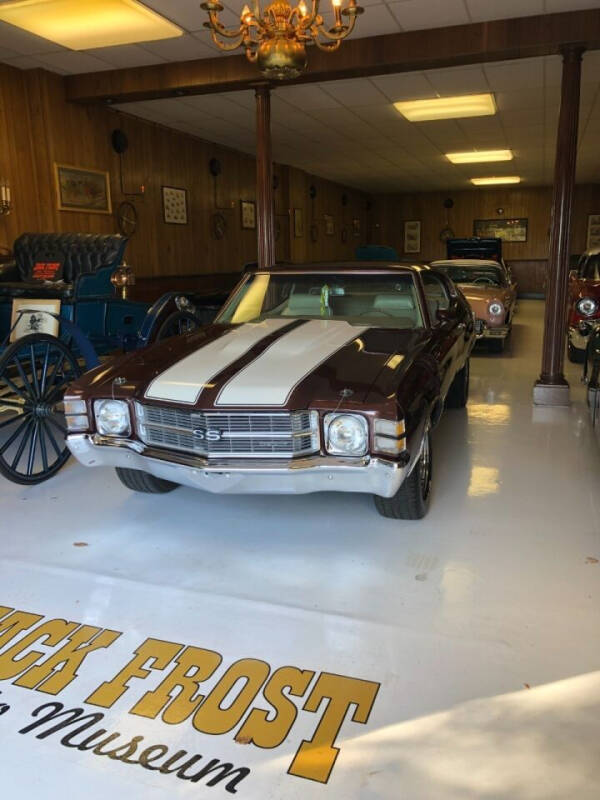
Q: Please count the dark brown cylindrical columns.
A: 2